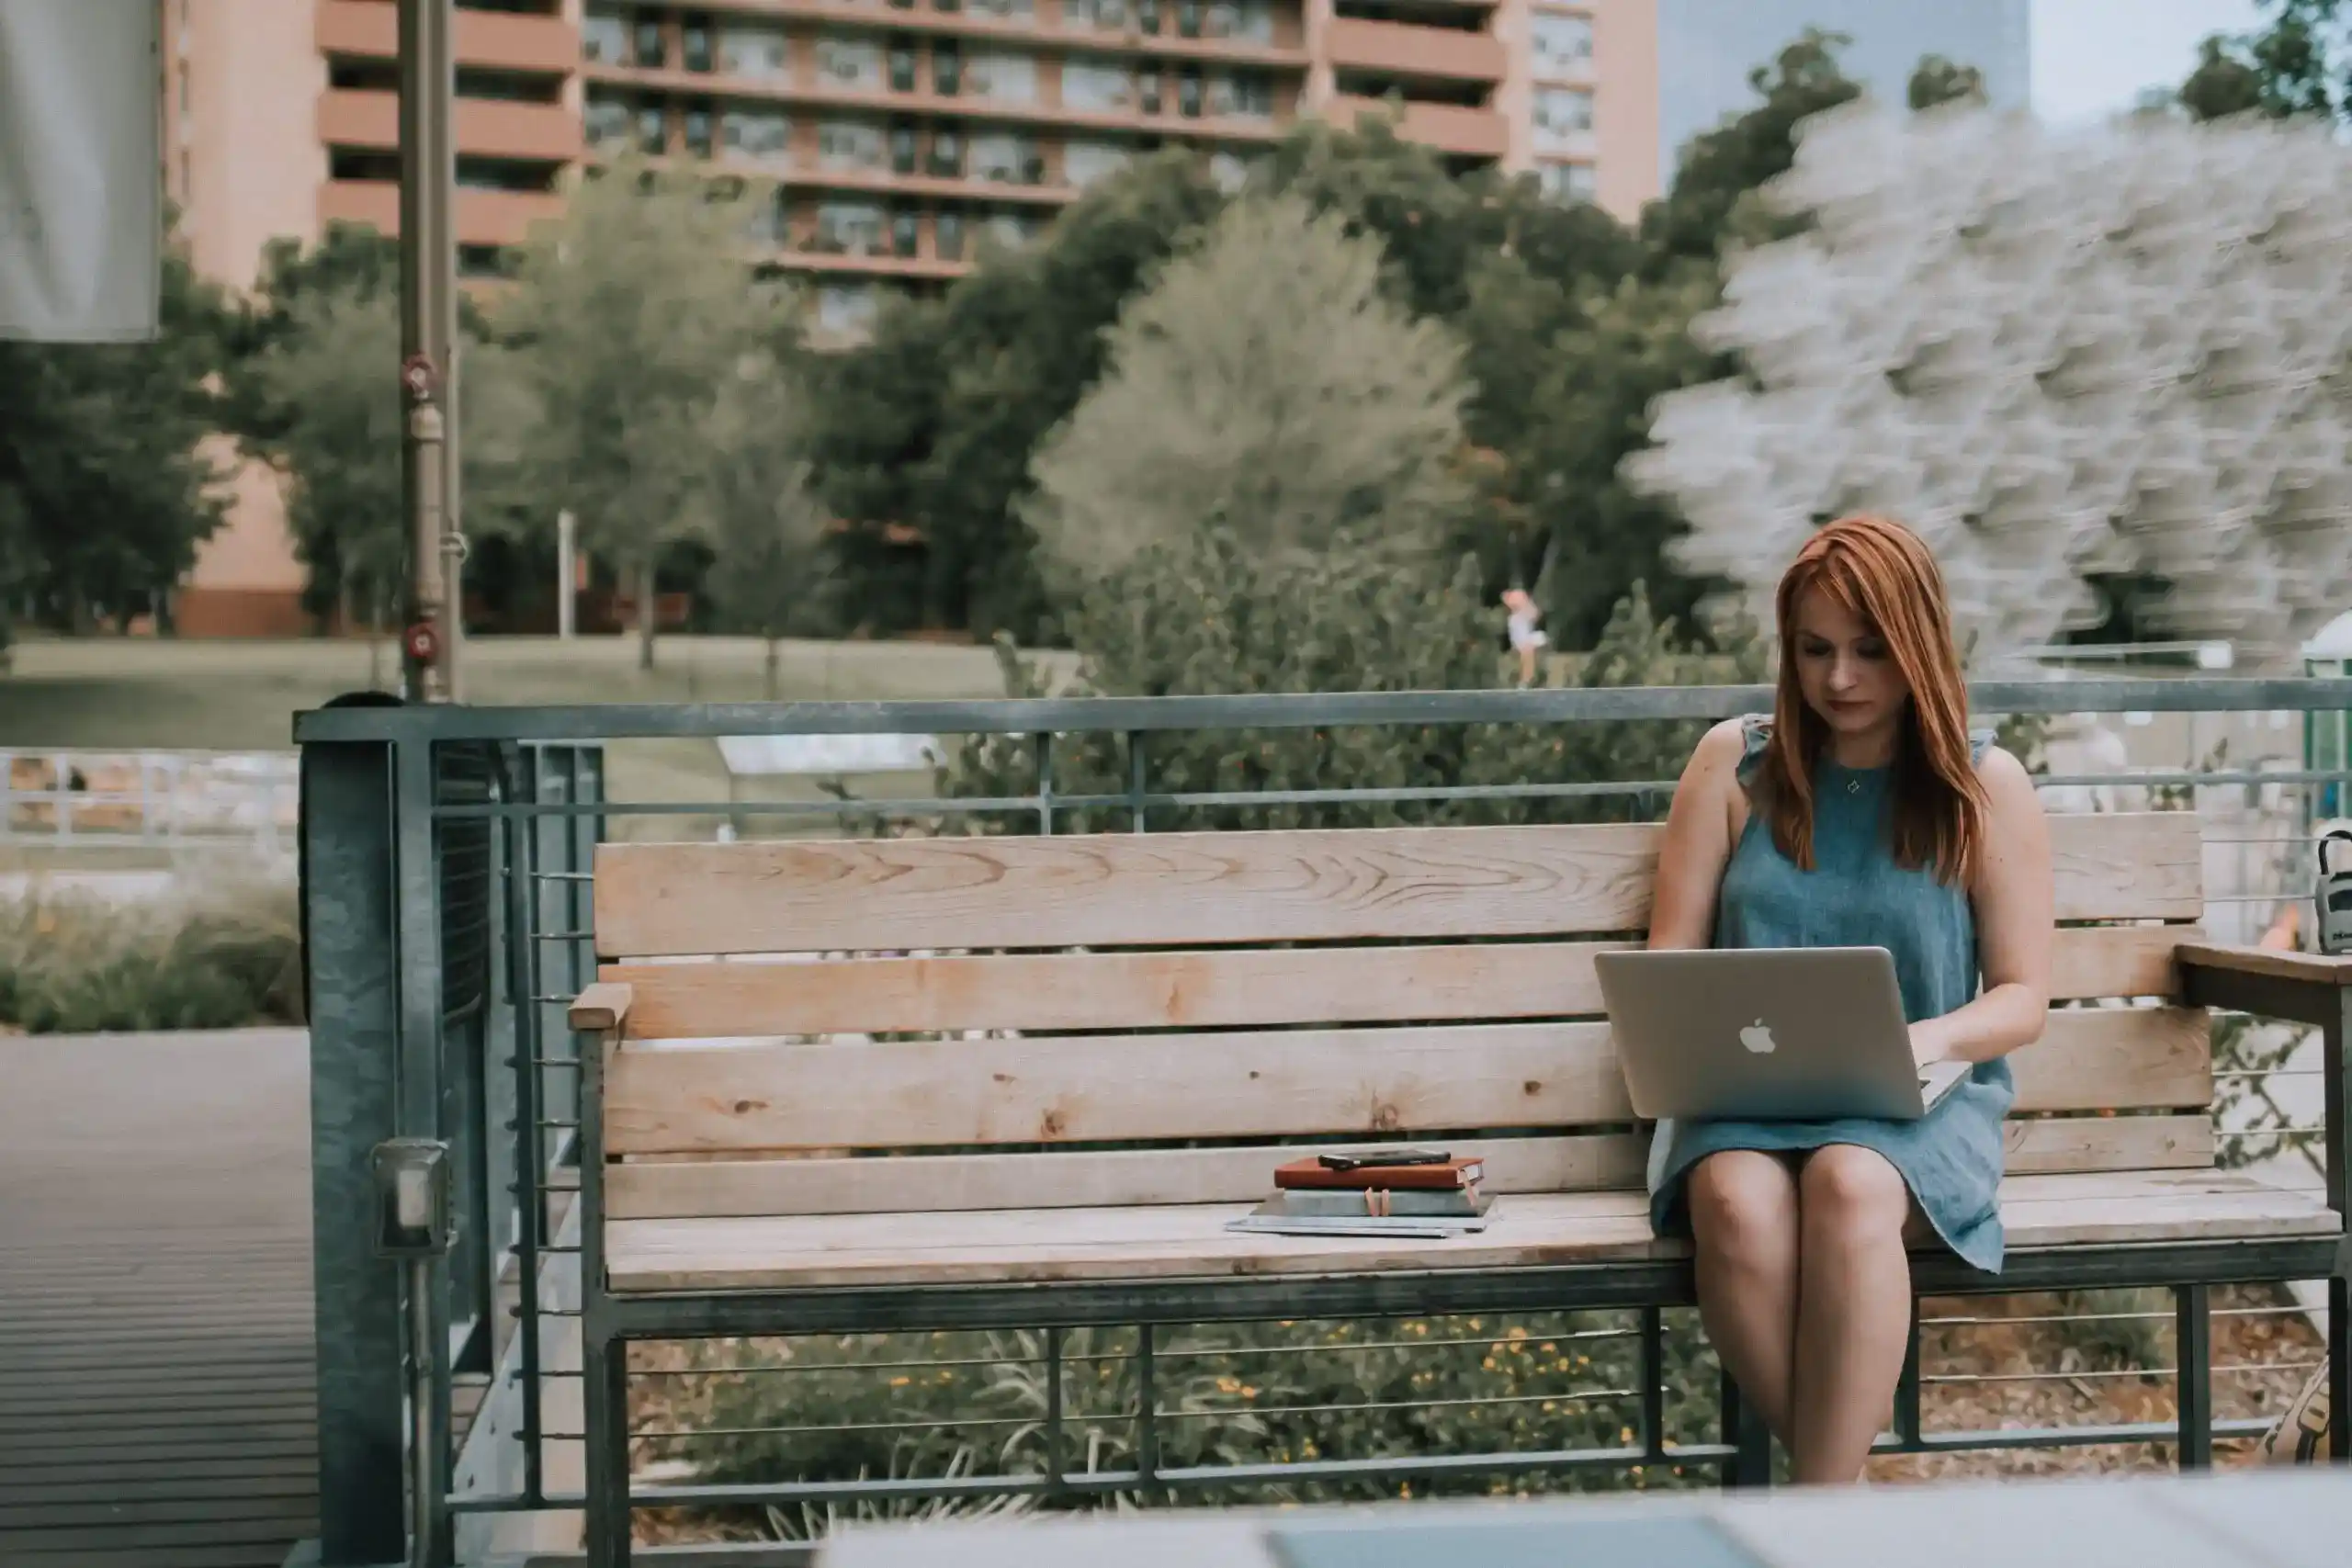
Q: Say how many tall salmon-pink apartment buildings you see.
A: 1